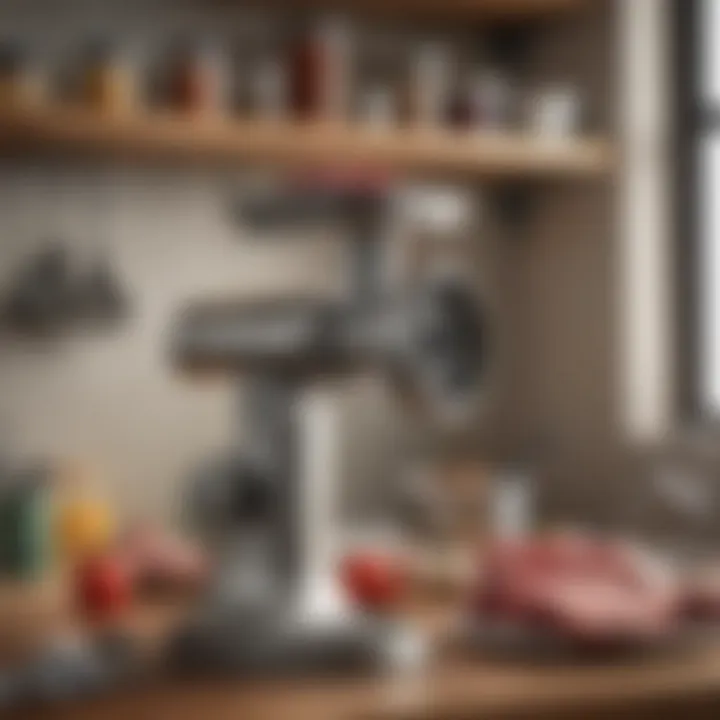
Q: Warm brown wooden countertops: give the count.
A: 1